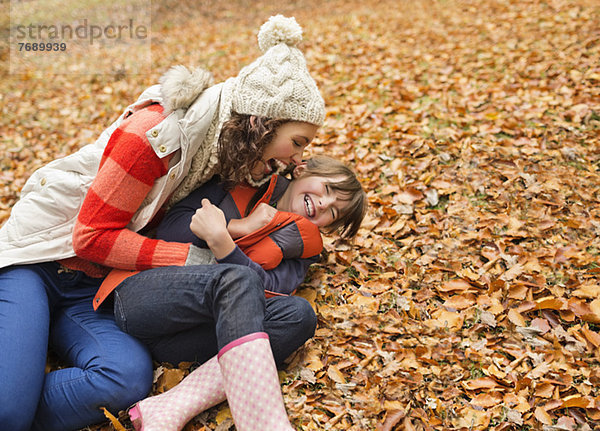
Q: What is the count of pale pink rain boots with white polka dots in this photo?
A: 2